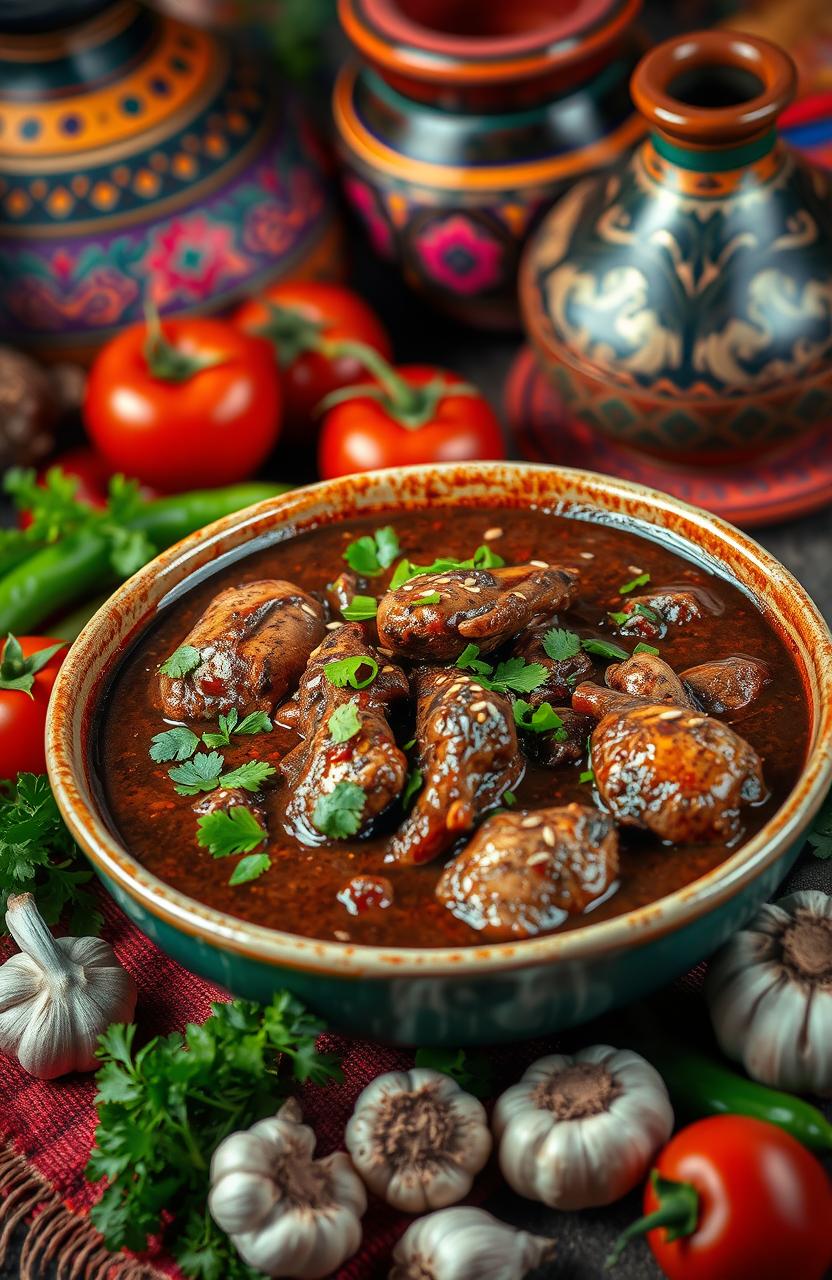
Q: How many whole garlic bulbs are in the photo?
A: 6